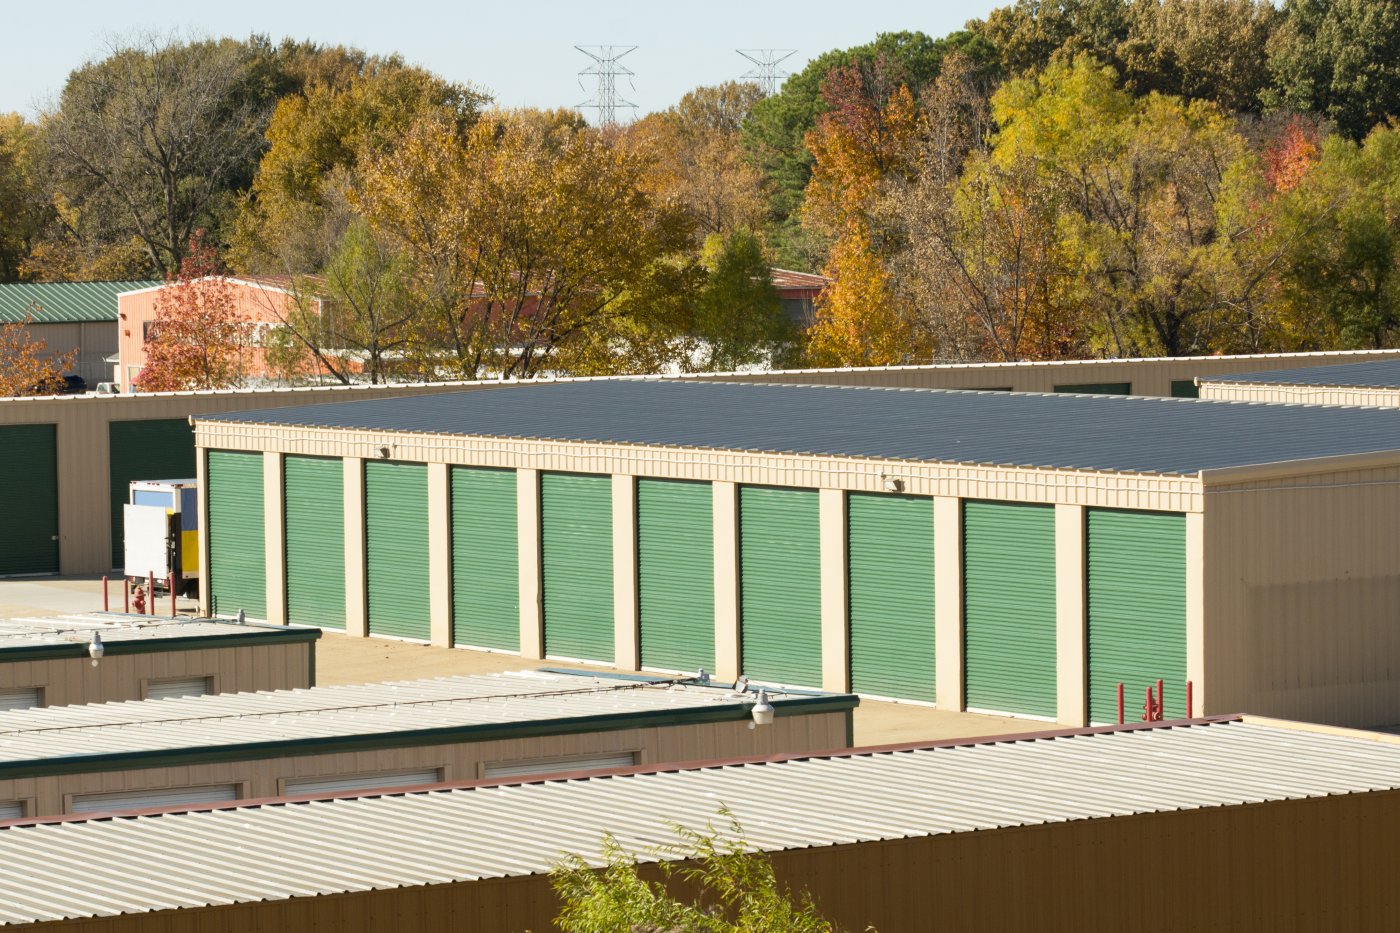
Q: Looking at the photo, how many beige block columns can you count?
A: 11